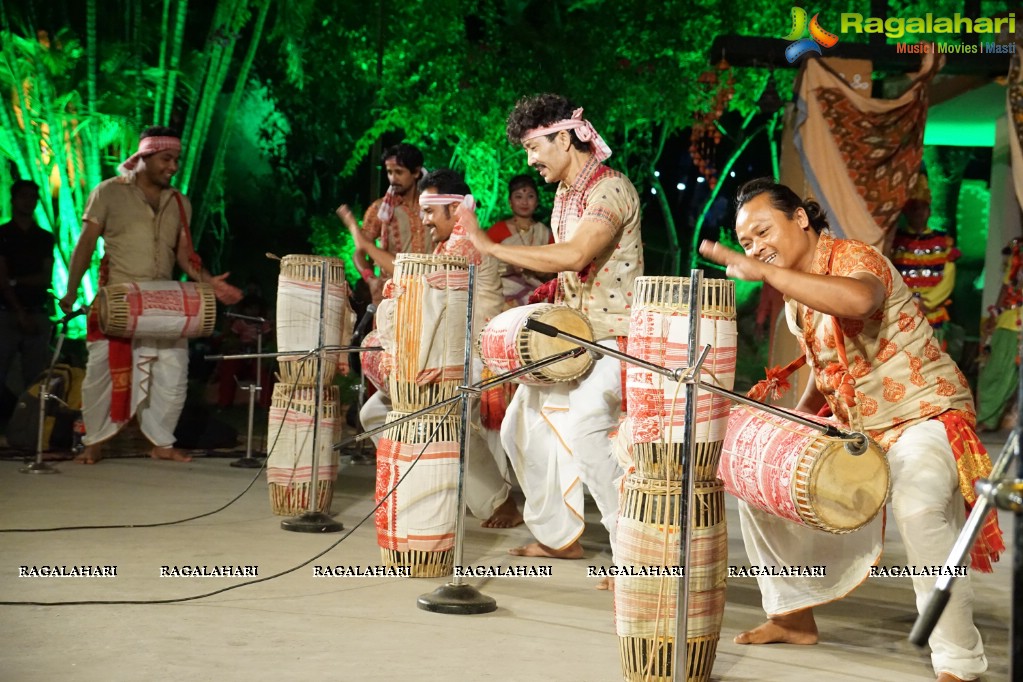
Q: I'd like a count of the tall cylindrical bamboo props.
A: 3